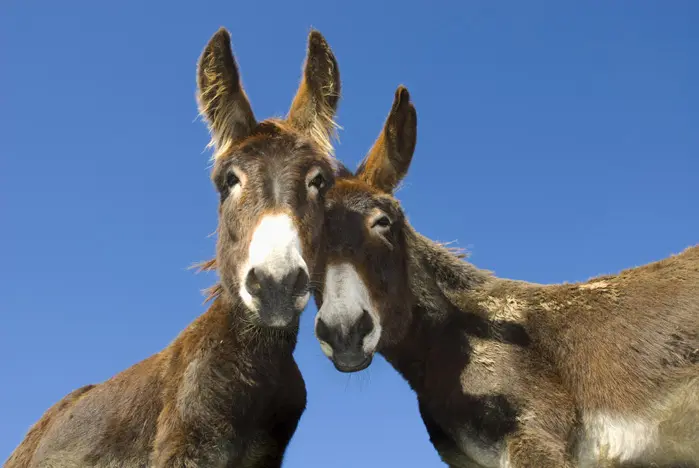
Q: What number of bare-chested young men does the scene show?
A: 0